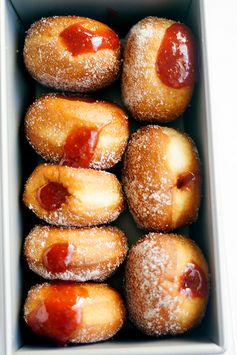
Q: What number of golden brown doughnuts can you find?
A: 8